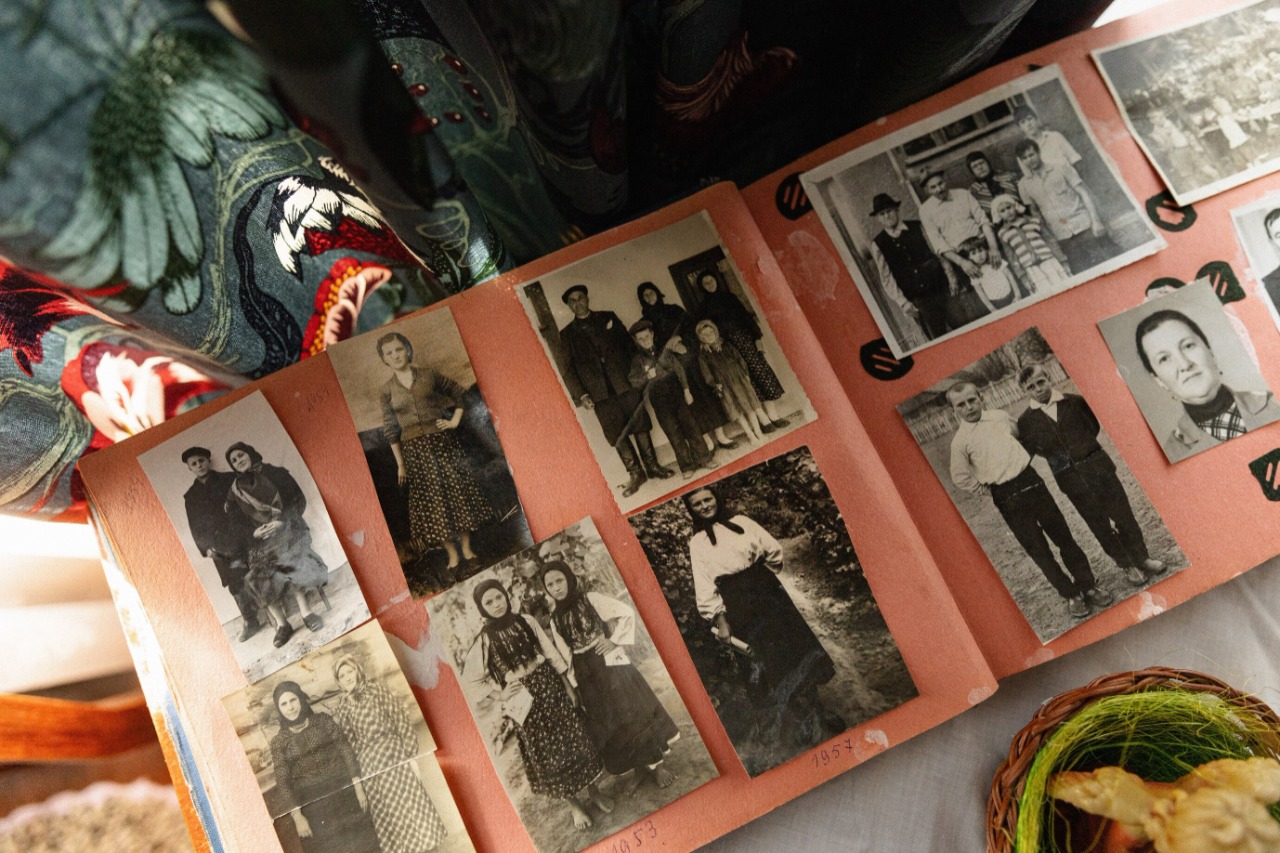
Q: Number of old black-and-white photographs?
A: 11